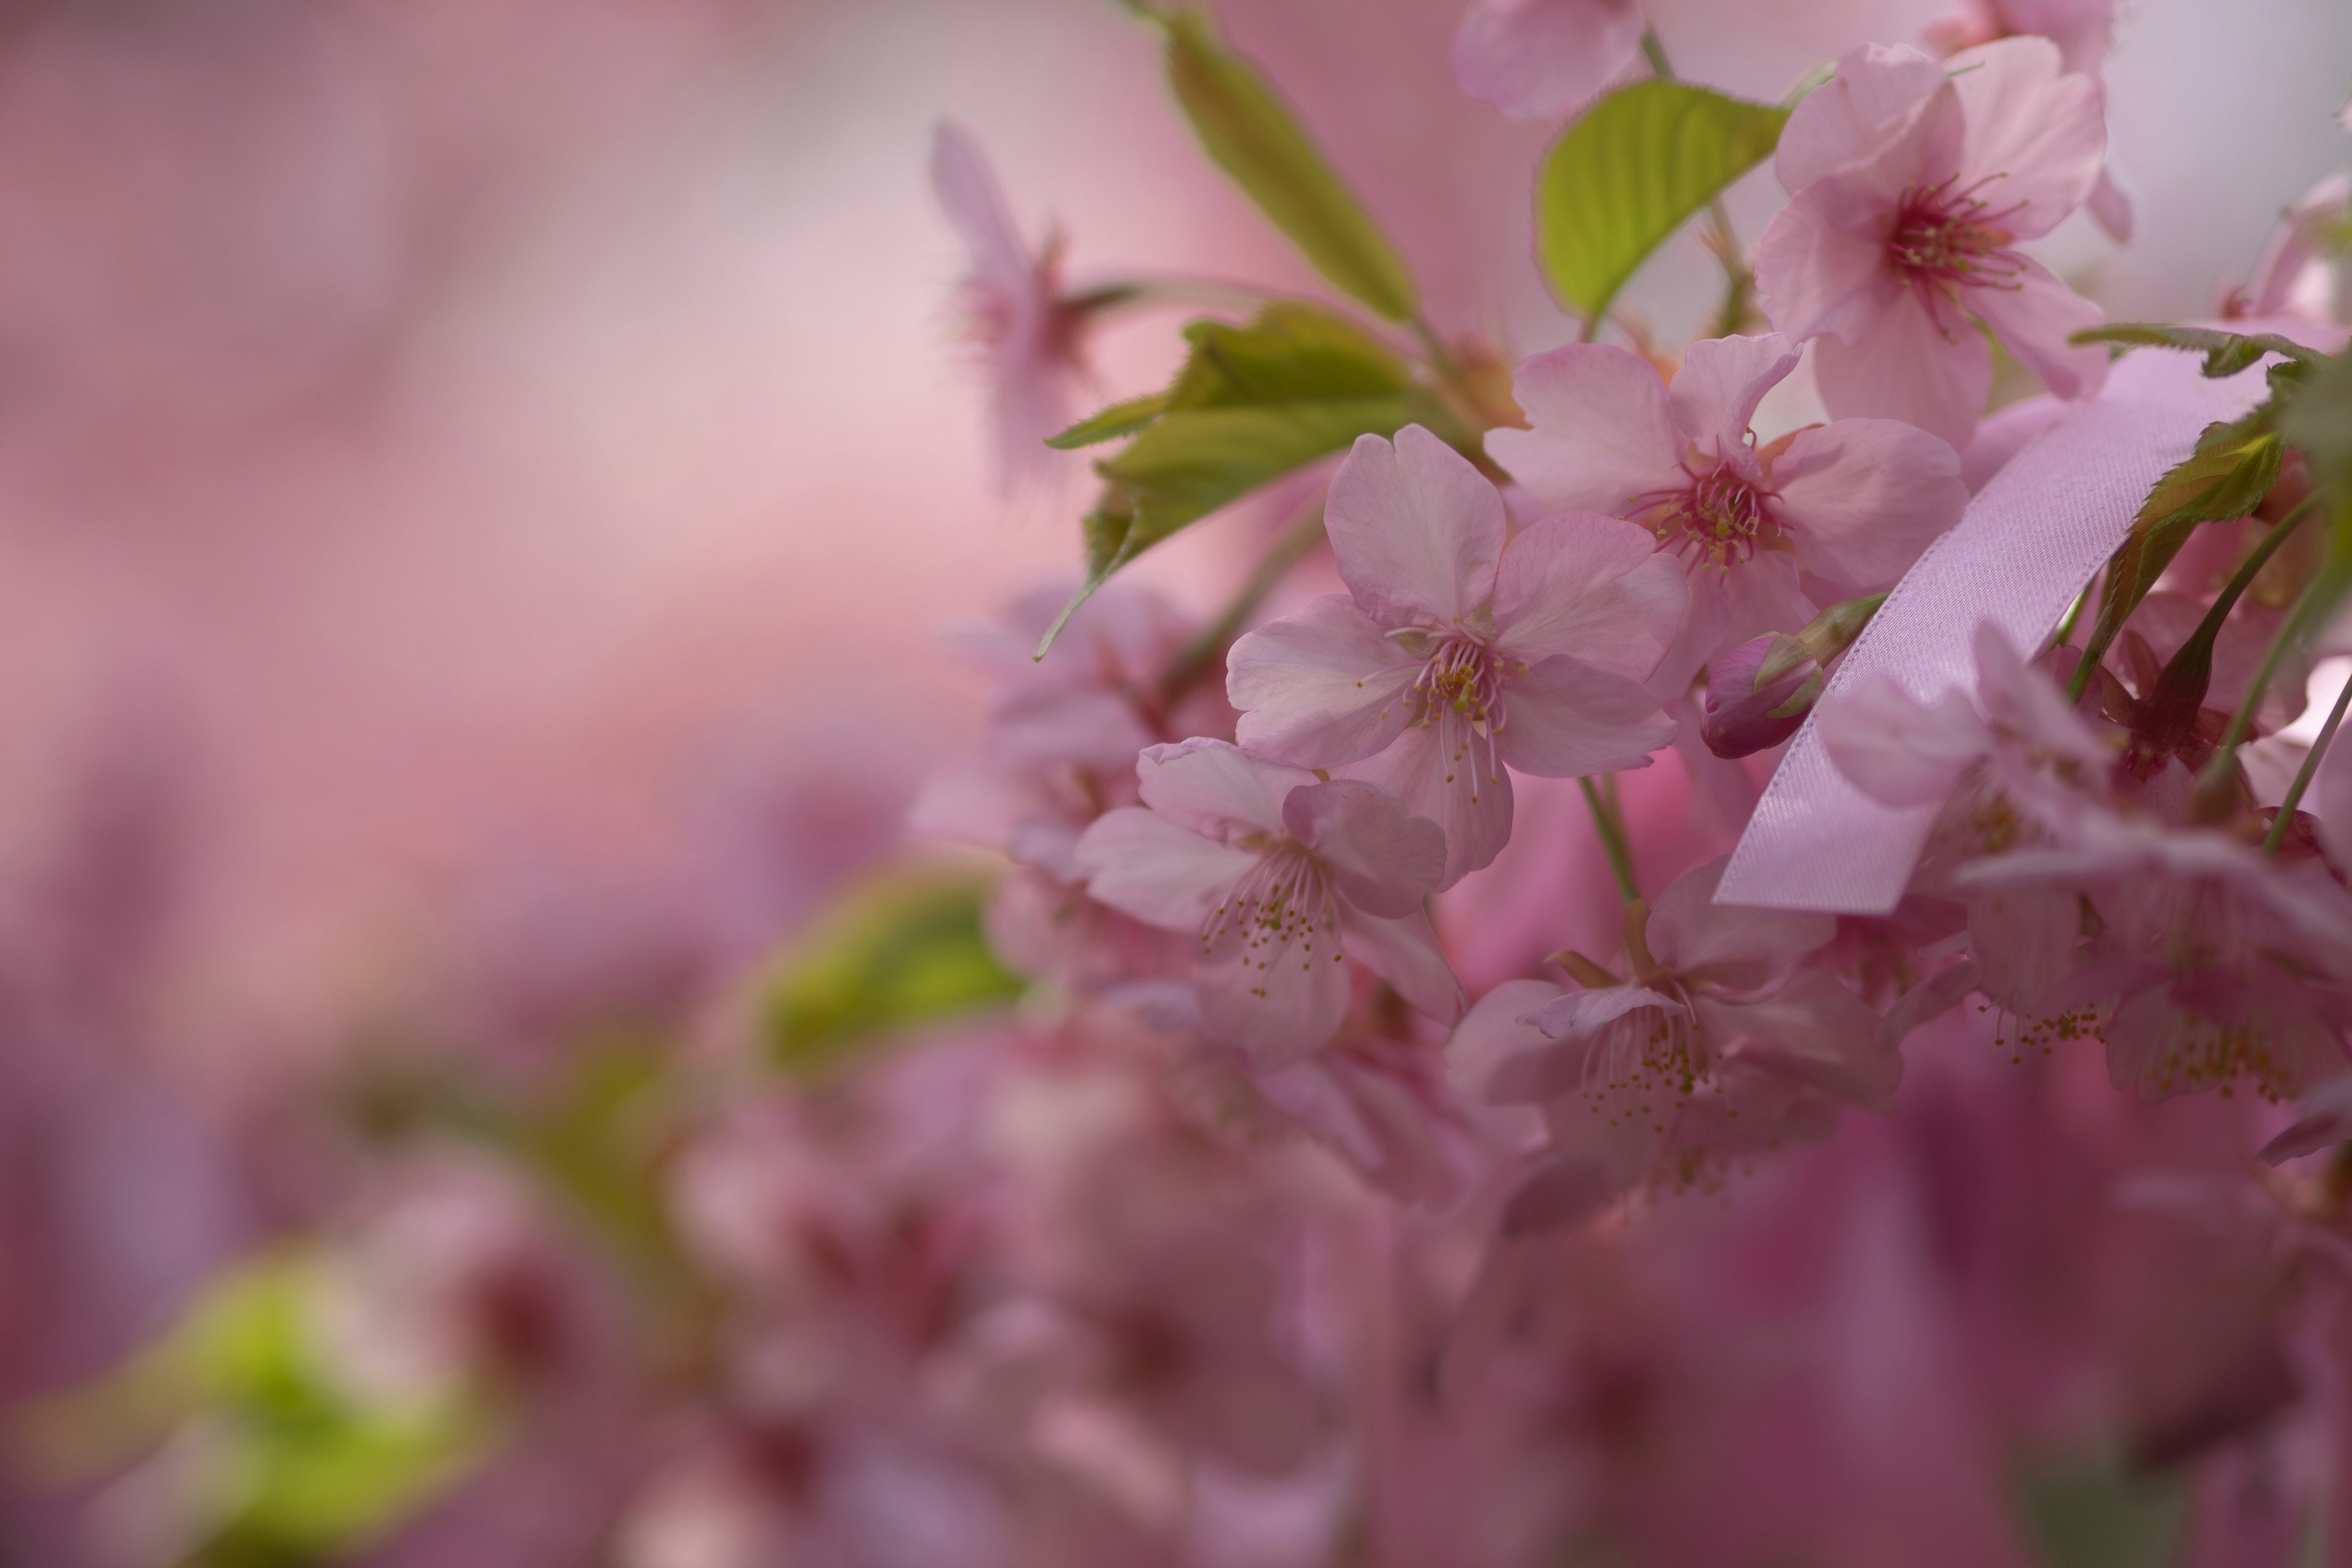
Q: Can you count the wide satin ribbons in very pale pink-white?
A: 1